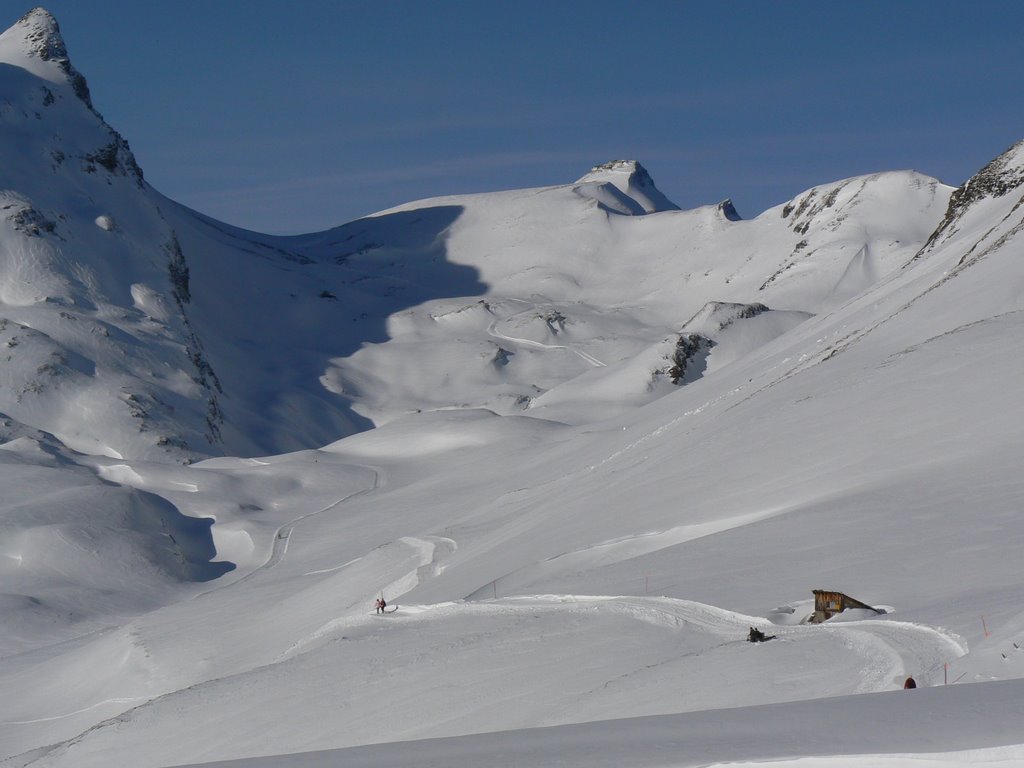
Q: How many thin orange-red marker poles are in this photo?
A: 4